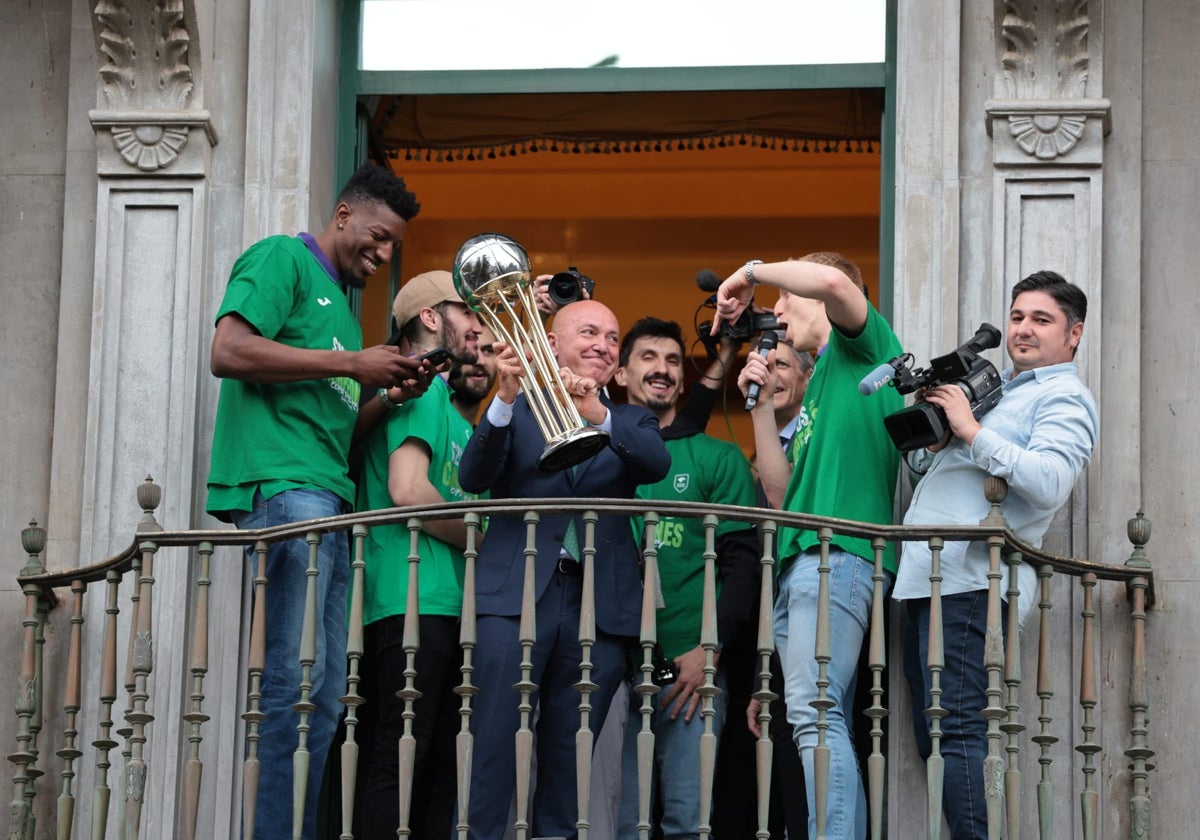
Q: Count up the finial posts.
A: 4